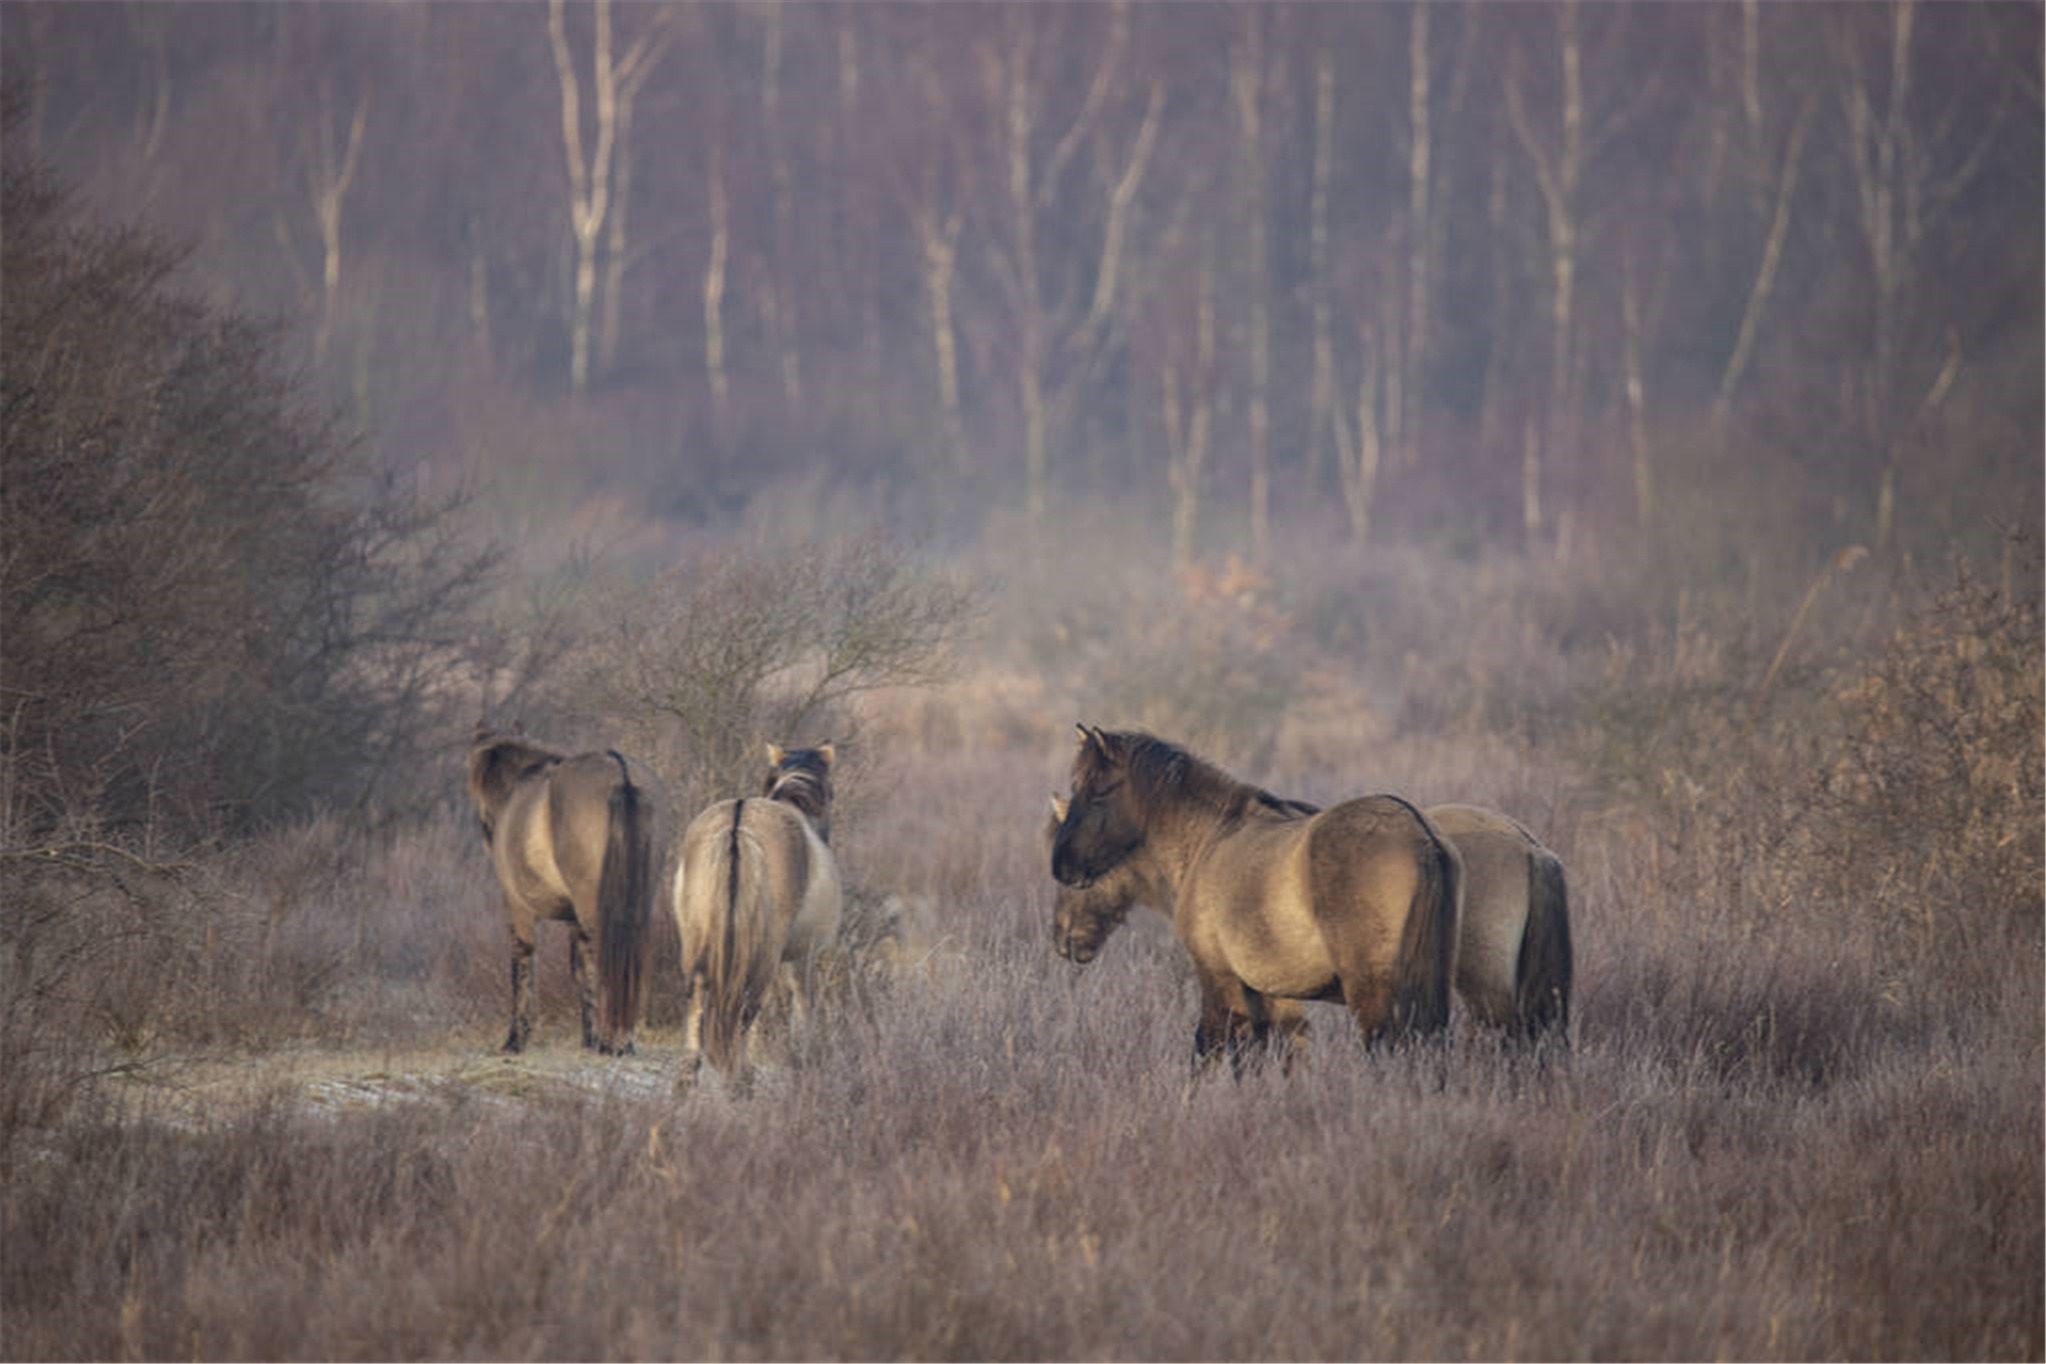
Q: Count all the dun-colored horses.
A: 4